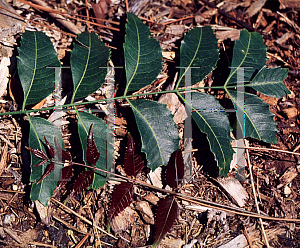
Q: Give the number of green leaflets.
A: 11